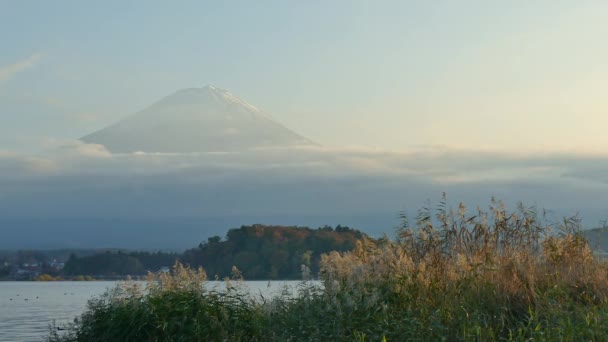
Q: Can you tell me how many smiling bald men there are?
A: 0